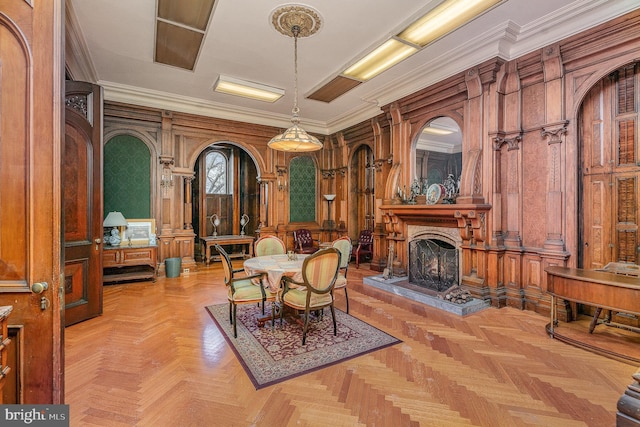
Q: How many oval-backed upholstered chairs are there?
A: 4